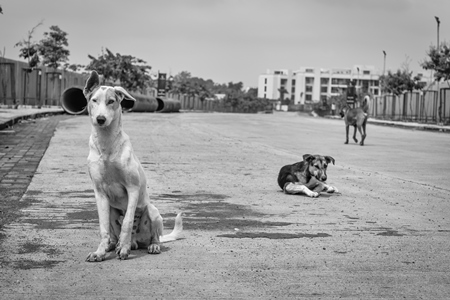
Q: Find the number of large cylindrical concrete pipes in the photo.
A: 3